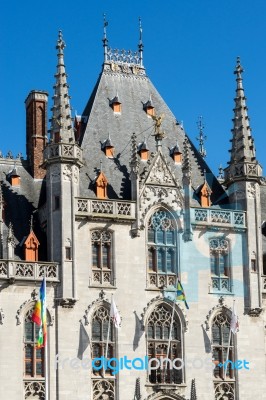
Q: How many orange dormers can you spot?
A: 9